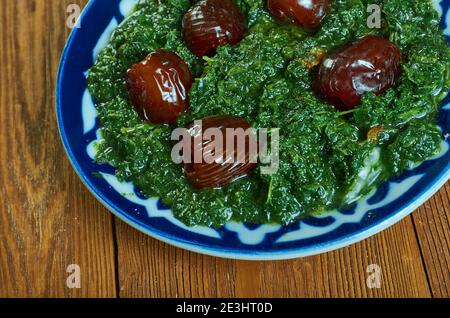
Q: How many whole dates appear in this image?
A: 5